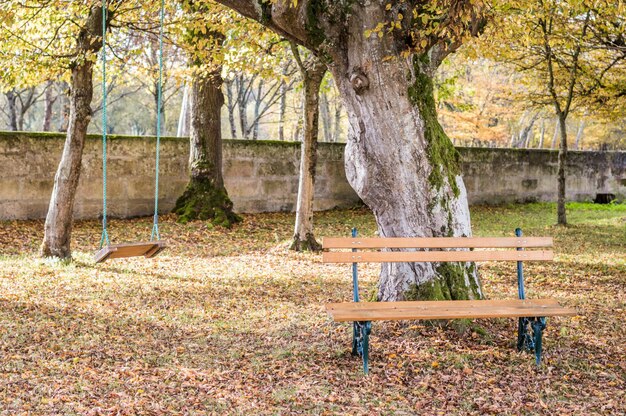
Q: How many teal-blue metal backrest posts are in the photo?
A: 2